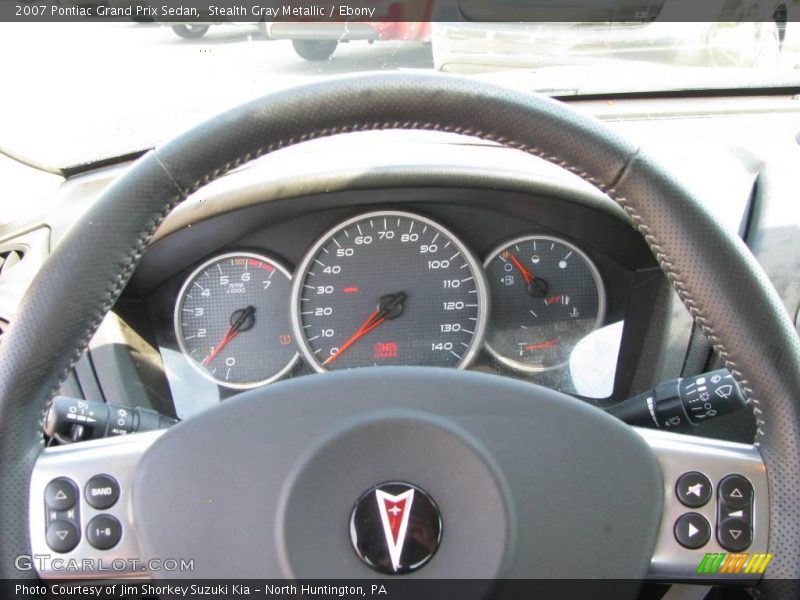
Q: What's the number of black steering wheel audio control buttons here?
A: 8